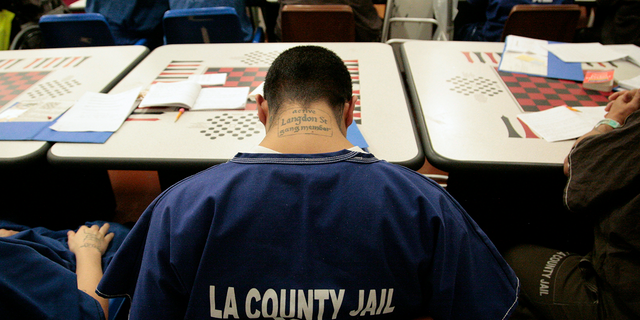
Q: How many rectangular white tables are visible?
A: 3